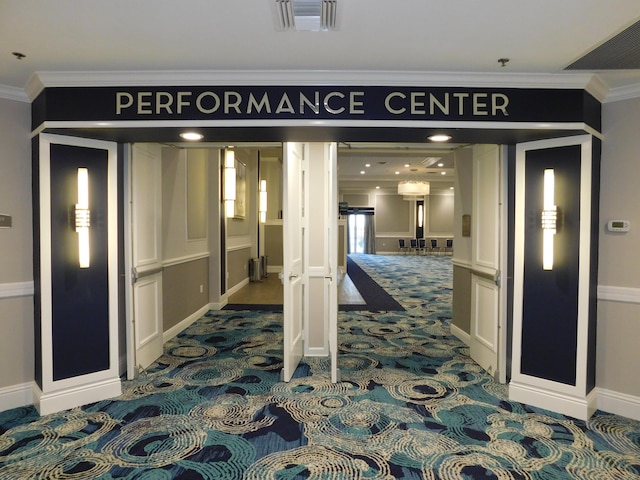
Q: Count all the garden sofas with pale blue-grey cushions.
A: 0